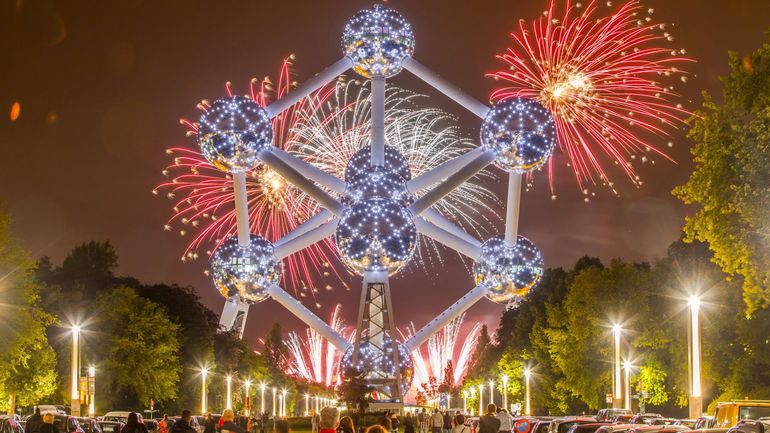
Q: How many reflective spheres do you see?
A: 9